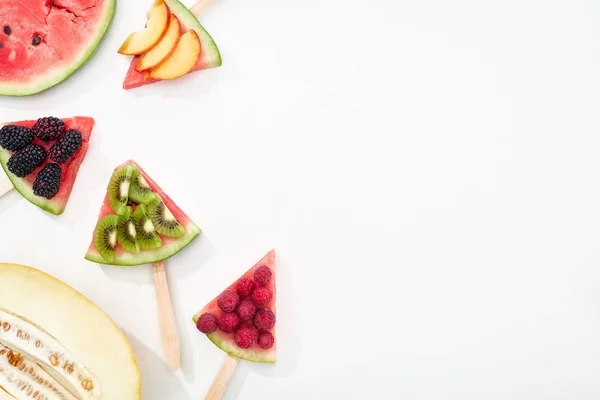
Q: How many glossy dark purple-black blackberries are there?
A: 5